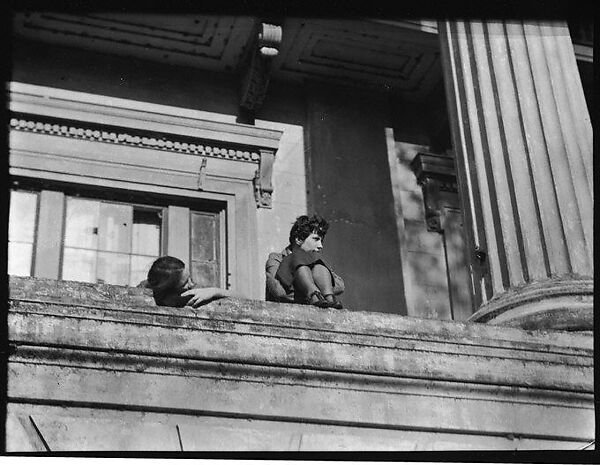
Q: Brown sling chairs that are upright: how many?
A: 0